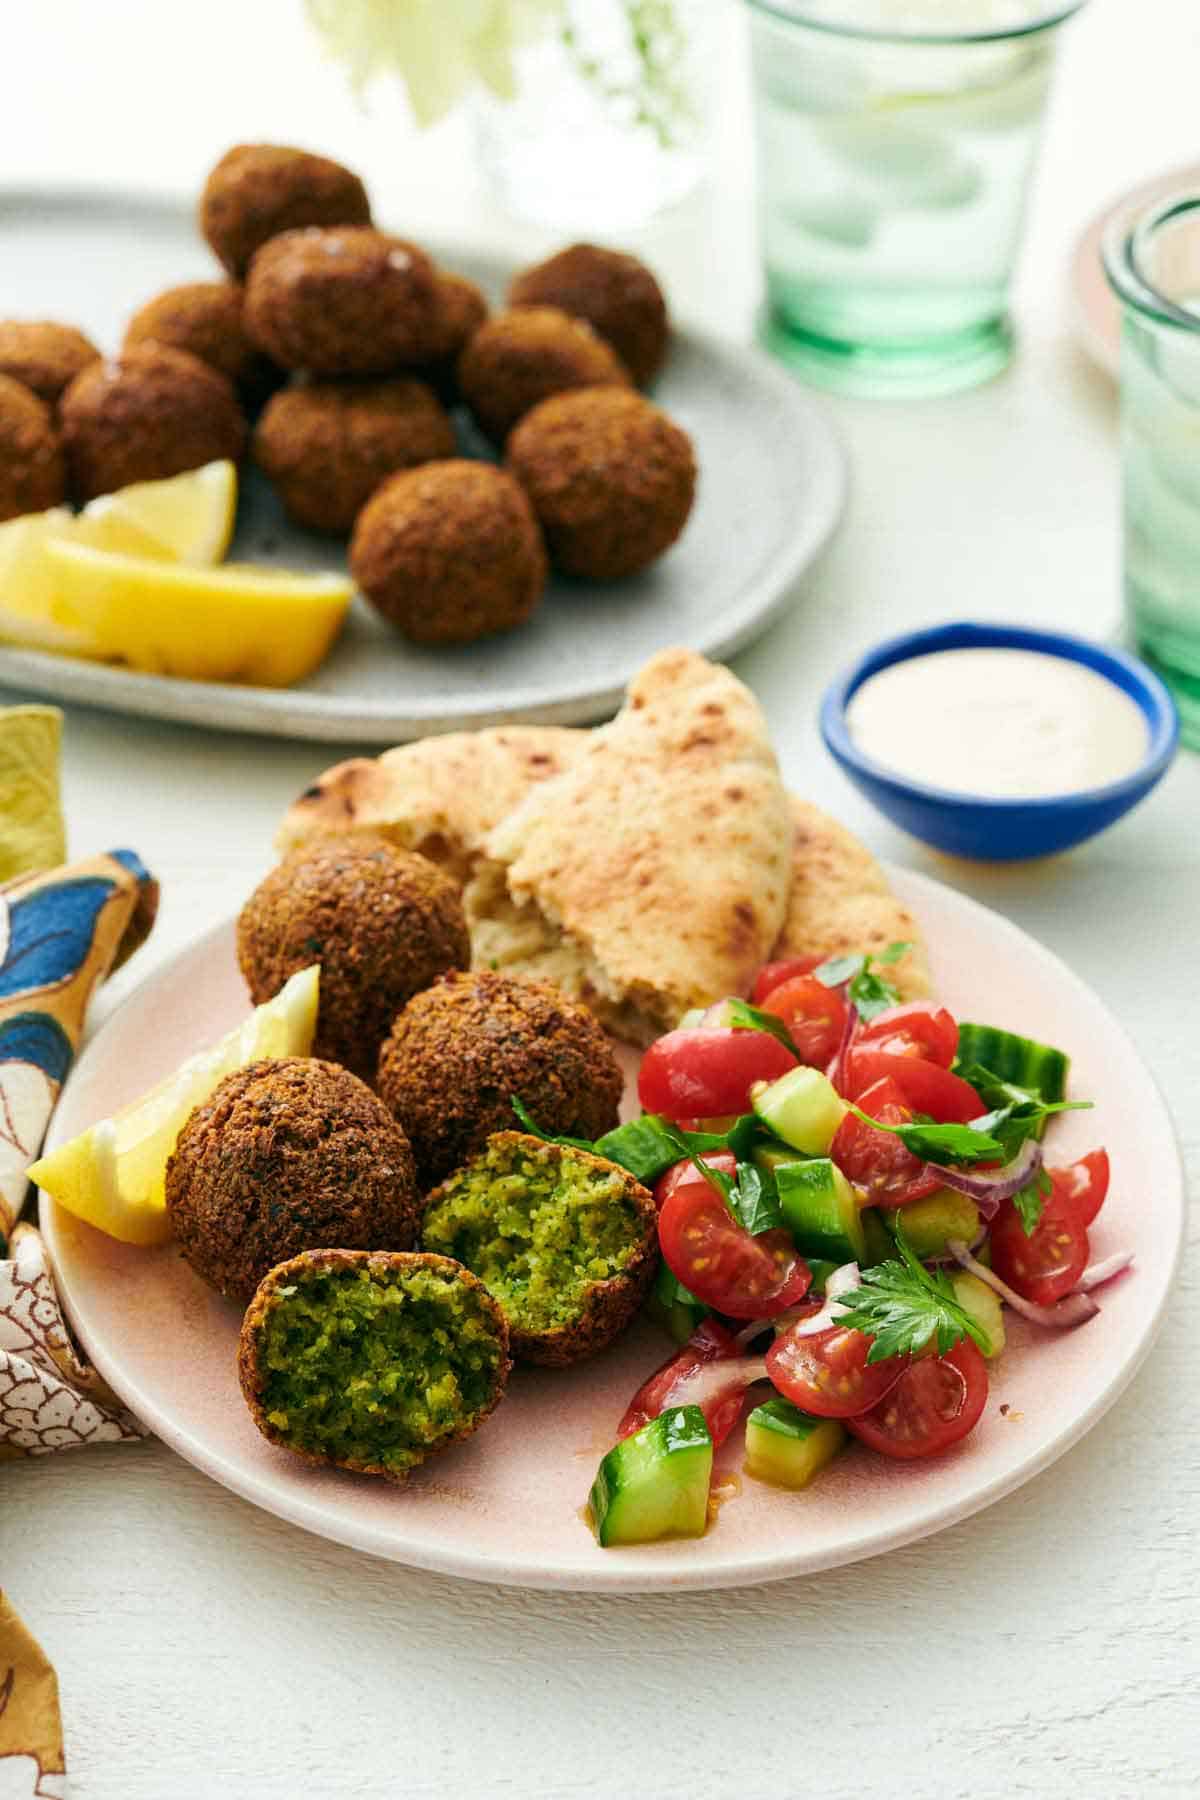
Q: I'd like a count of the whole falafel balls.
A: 15